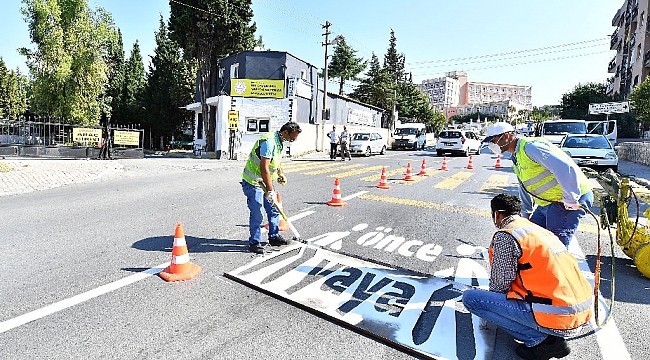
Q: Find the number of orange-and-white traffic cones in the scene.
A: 9